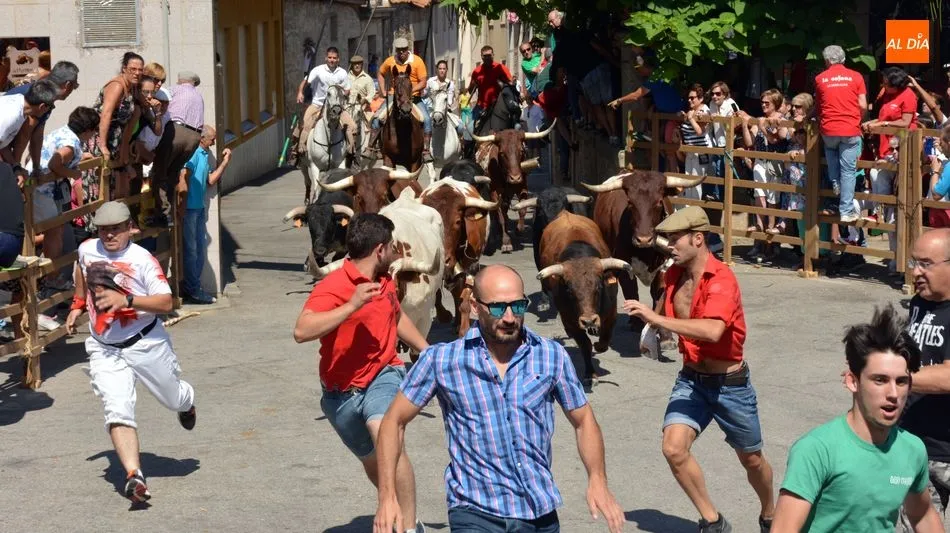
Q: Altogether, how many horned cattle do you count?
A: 9